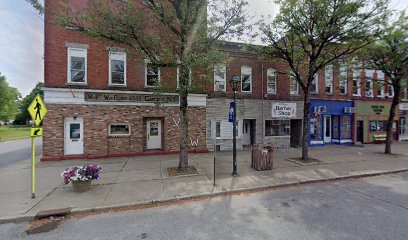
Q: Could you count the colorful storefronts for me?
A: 2